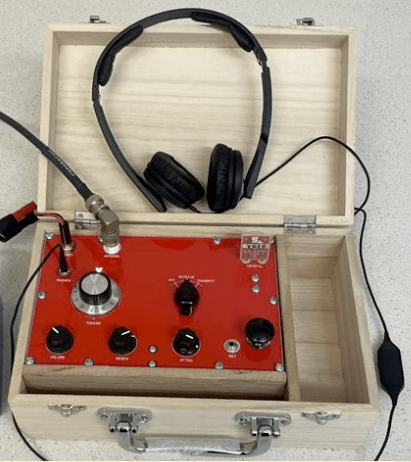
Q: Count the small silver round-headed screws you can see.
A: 12